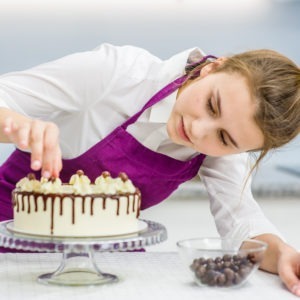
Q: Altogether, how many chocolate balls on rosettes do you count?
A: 5